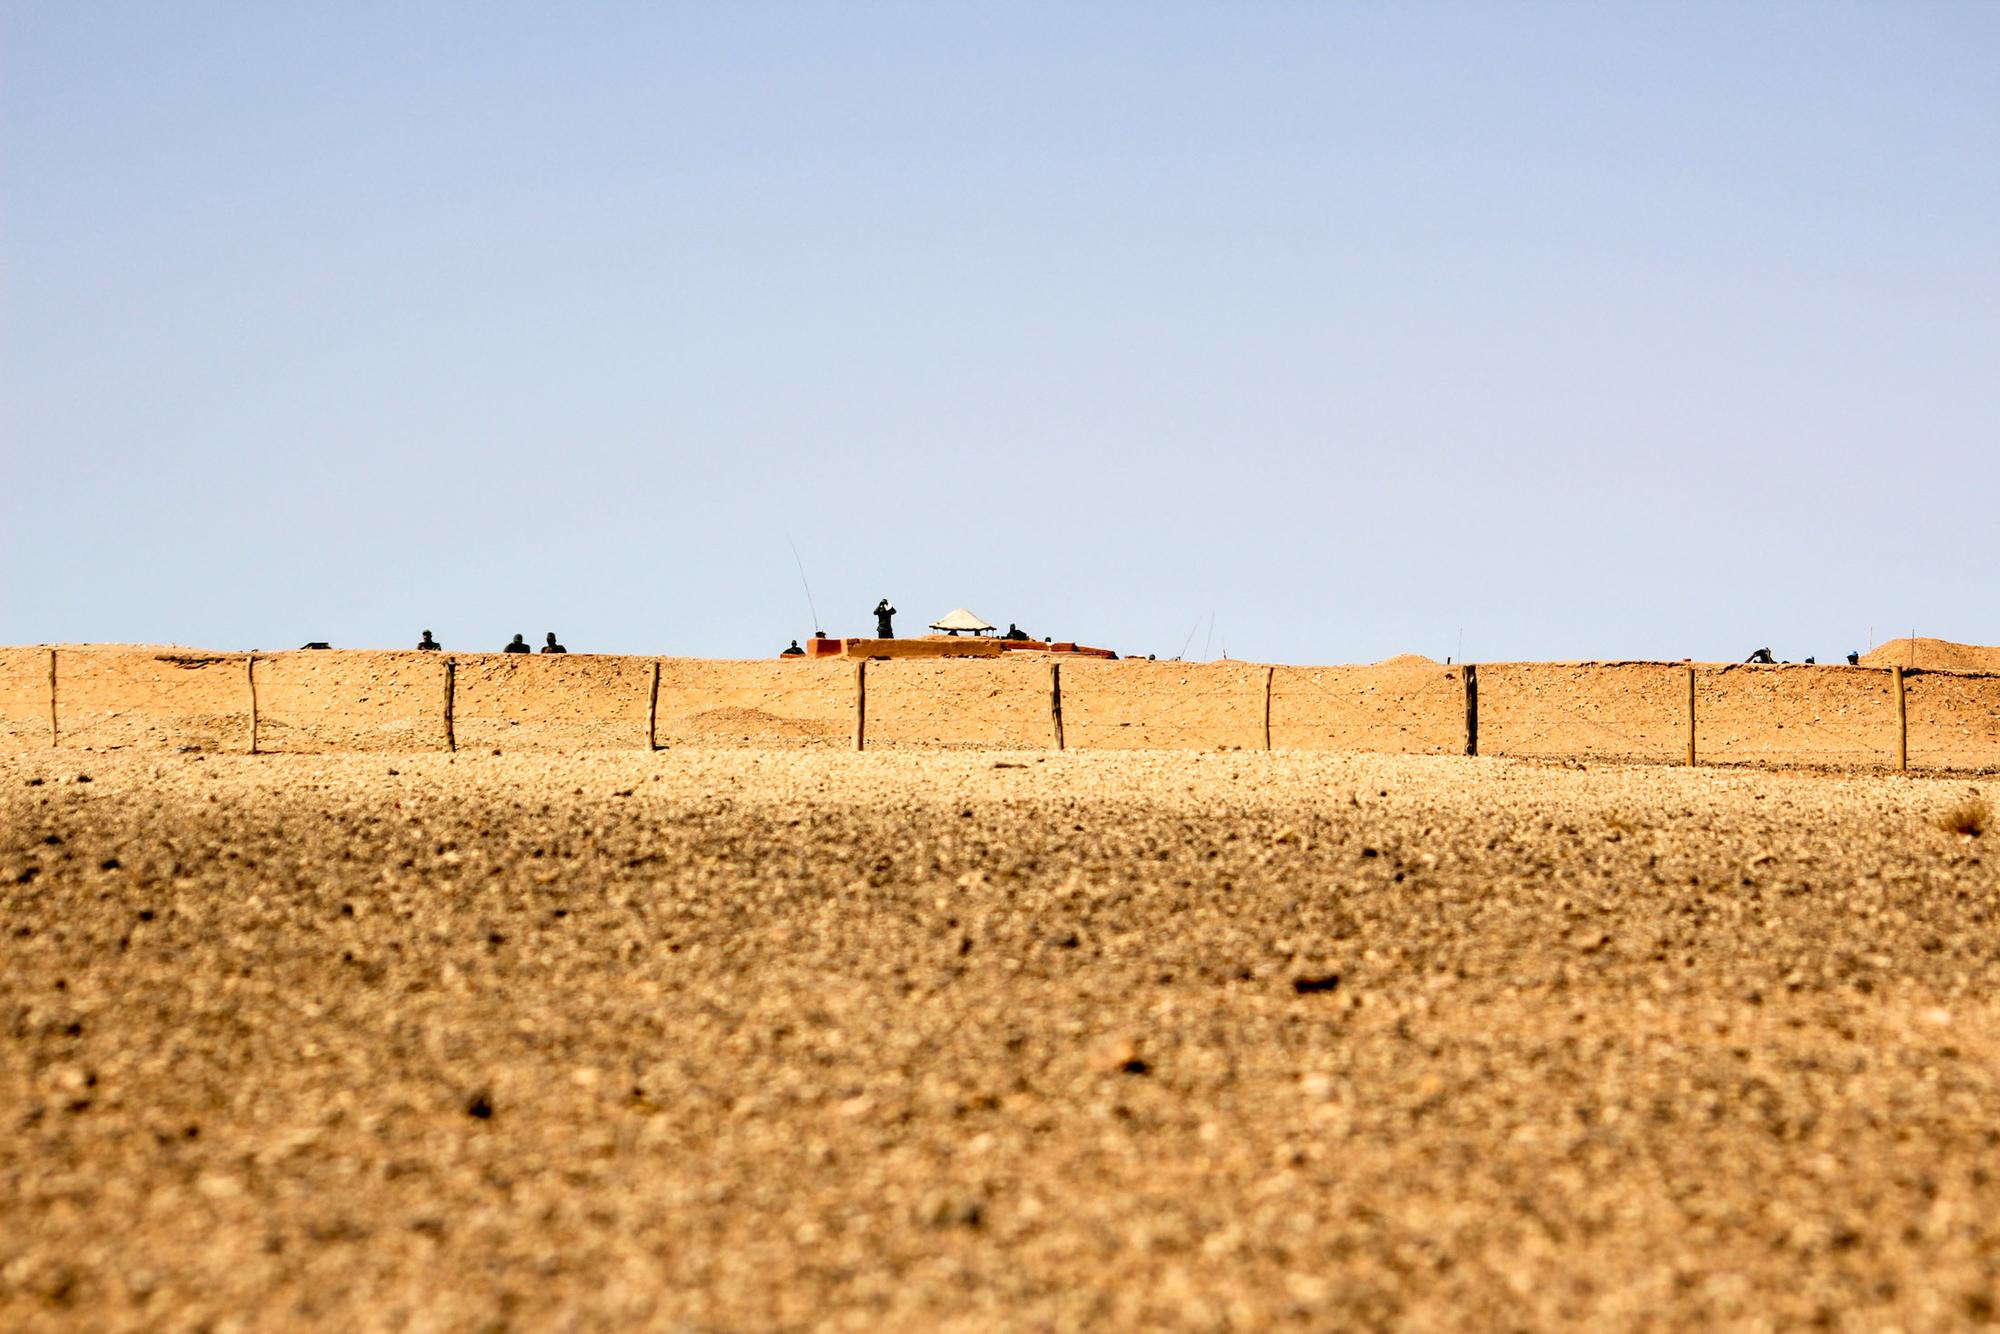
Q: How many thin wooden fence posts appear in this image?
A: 10